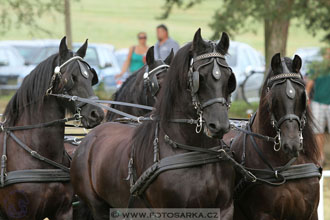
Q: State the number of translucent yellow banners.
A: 0